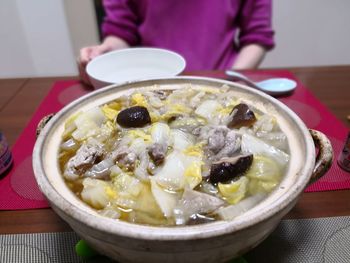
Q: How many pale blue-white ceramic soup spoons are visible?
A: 1